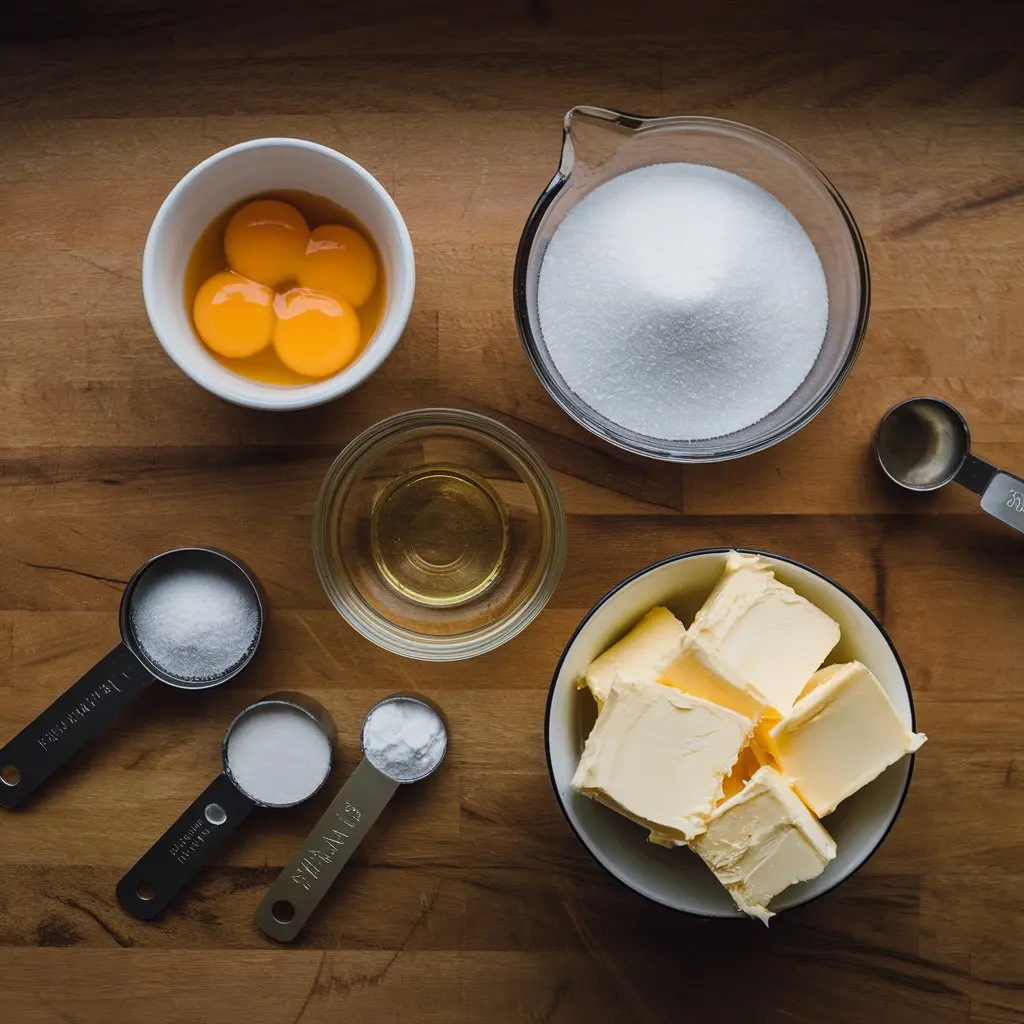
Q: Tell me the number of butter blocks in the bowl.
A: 5